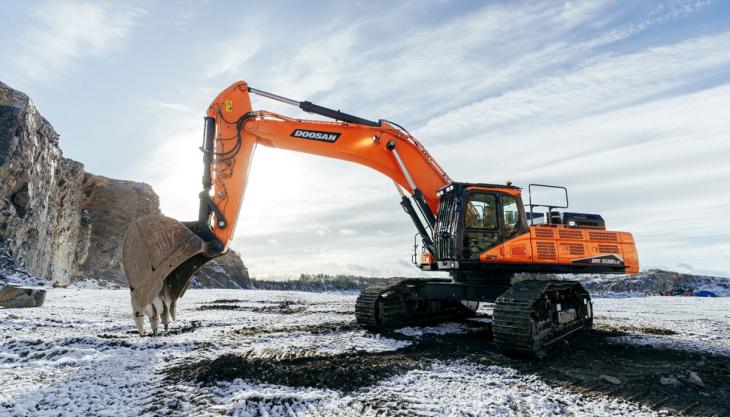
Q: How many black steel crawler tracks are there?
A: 2